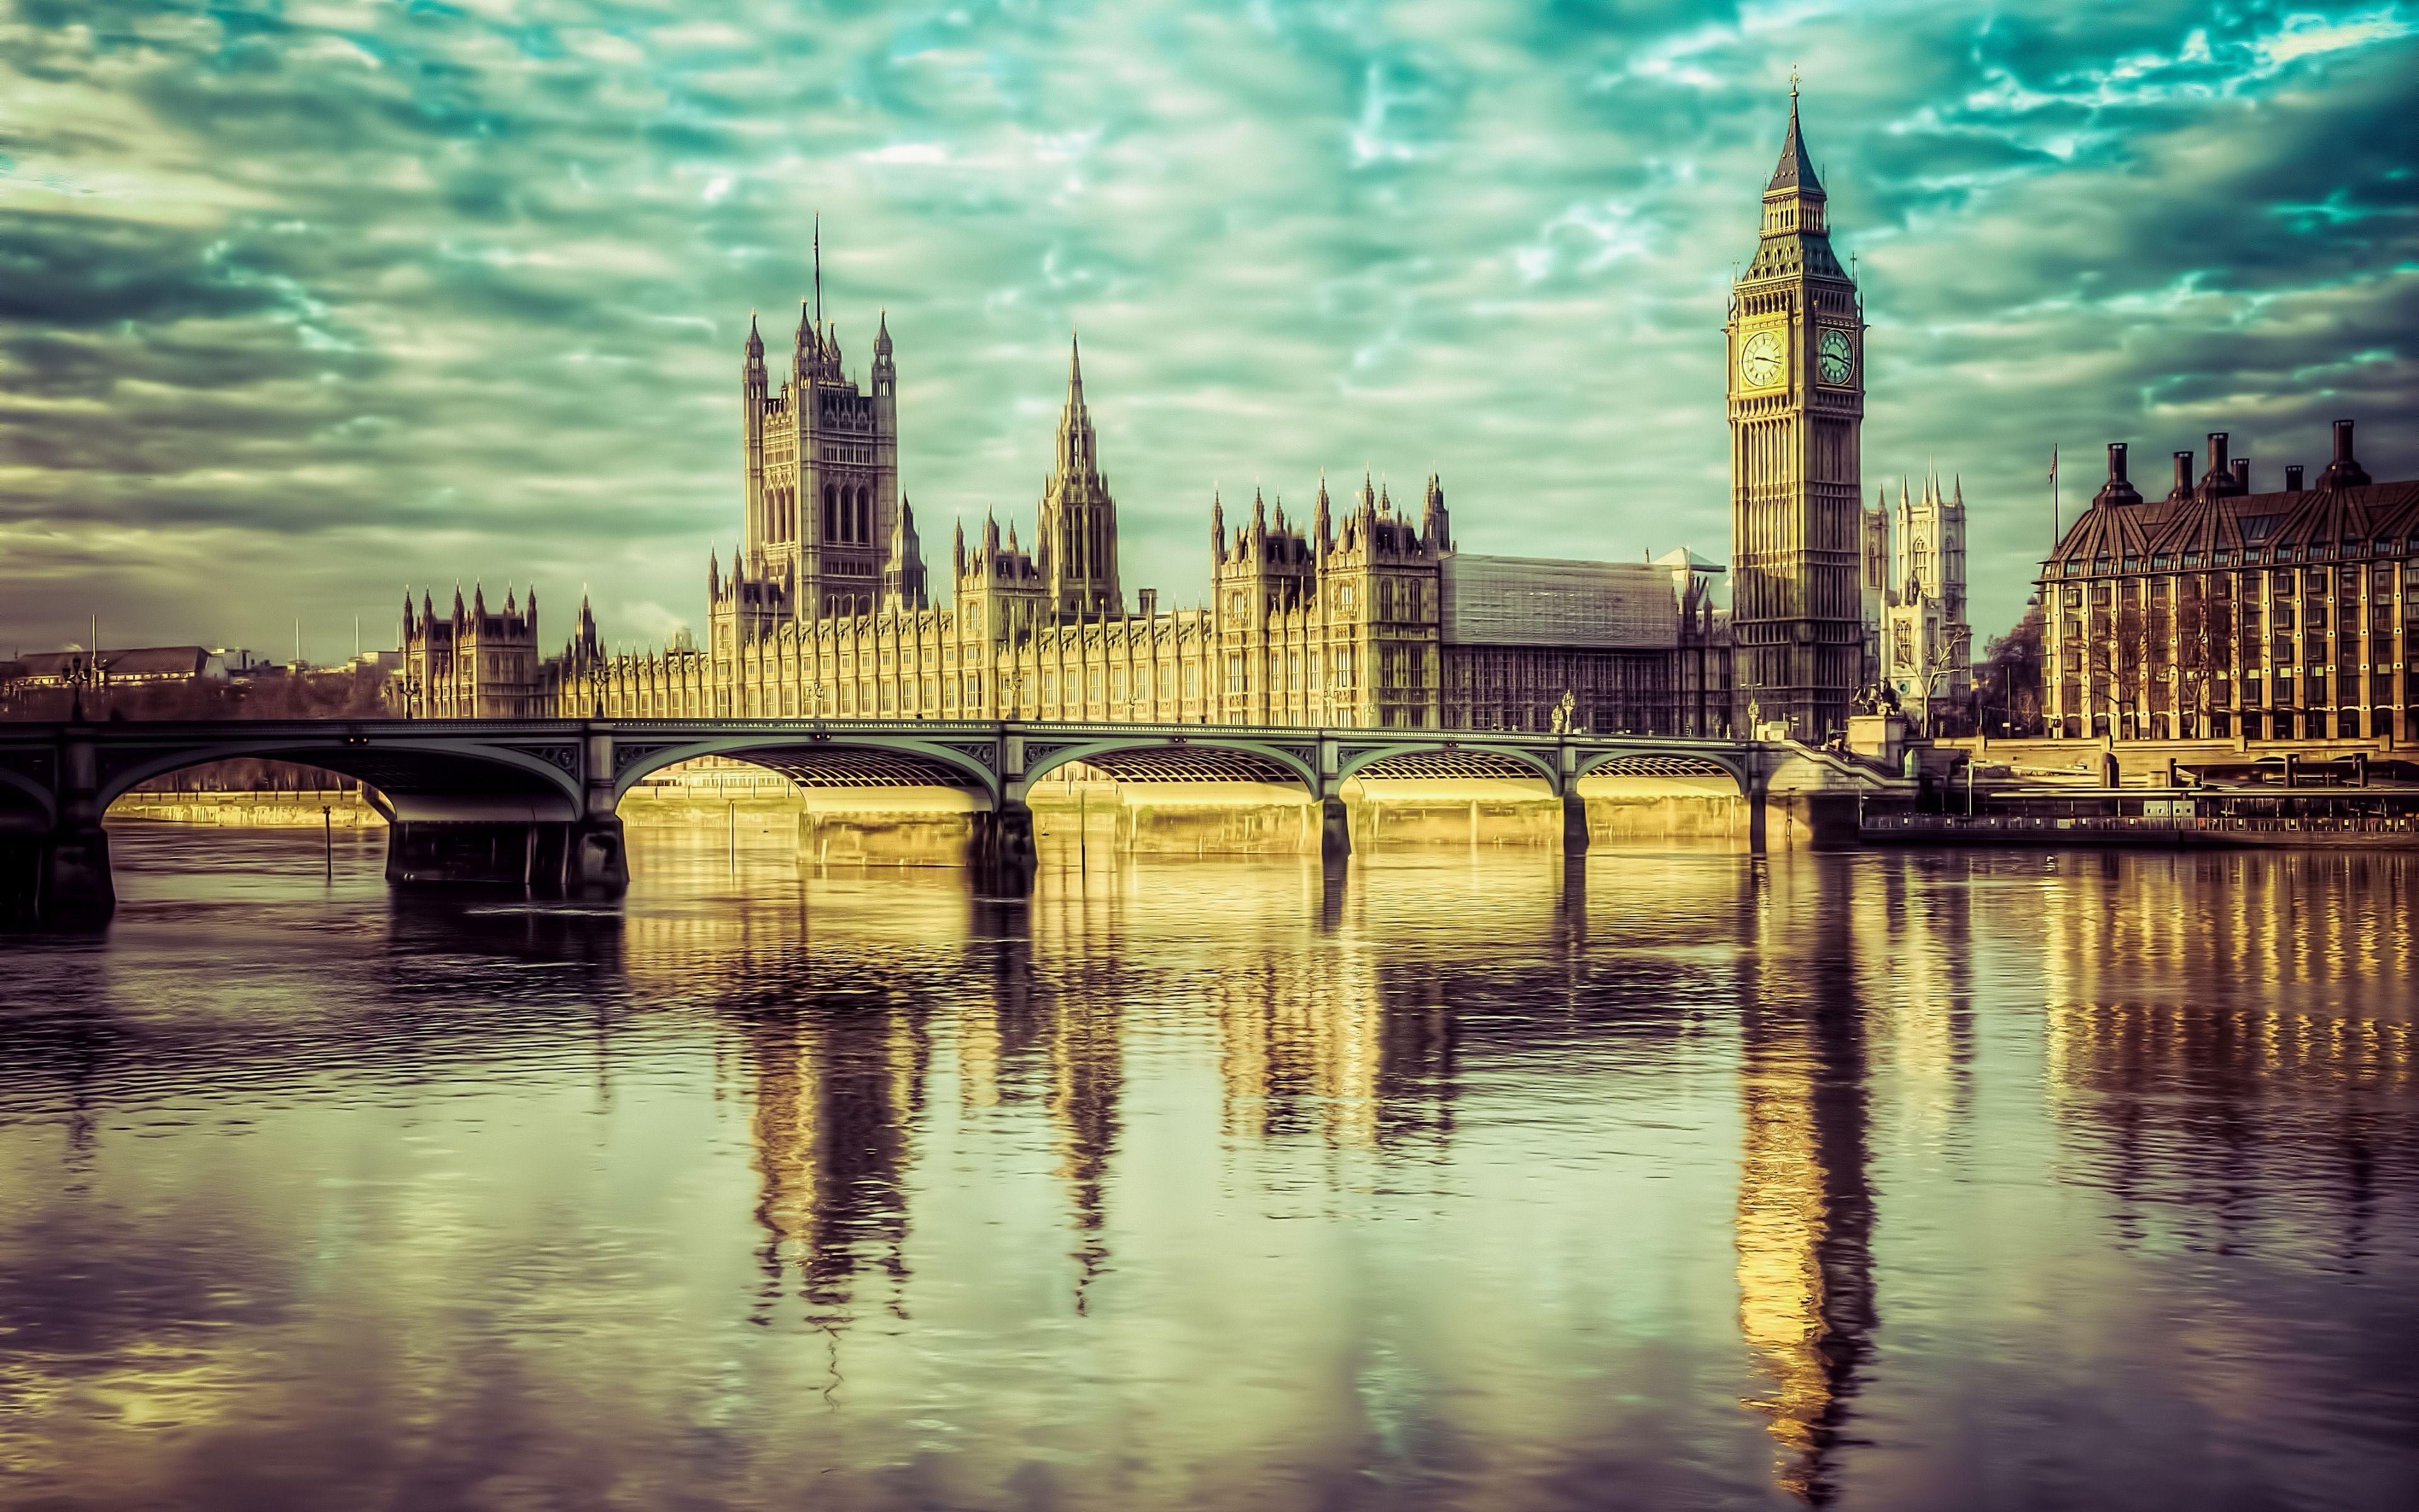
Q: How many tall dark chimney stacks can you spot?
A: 6